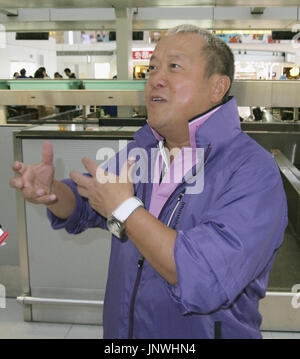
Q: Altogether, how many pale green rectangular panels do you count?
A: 2